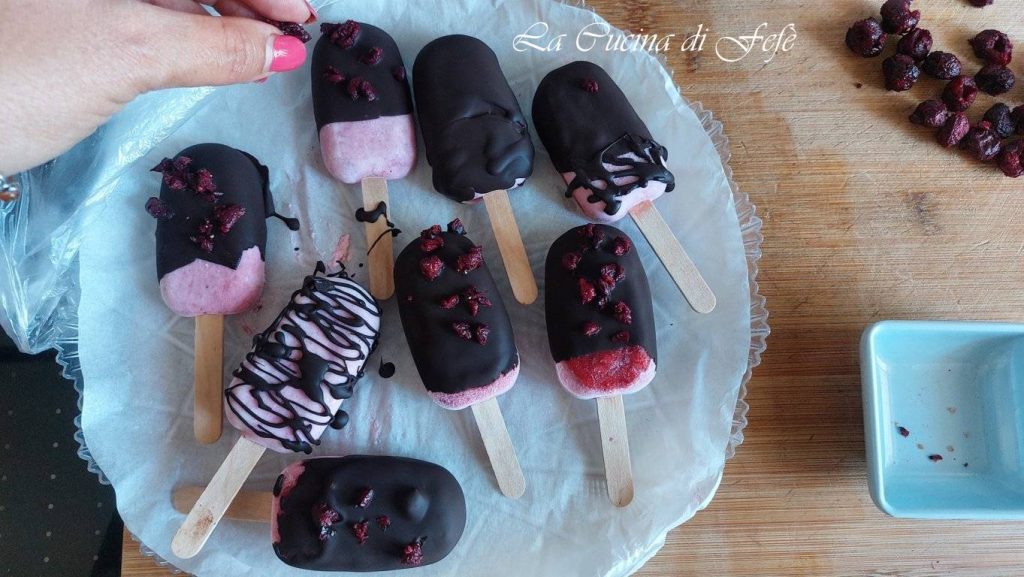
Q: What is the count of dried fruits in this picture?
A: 15